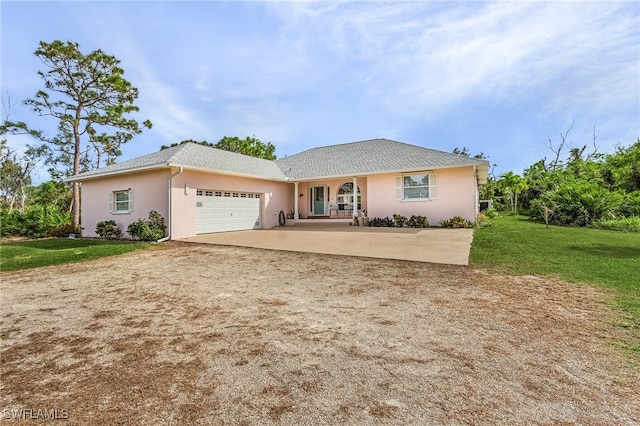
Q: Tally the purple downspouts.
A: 0